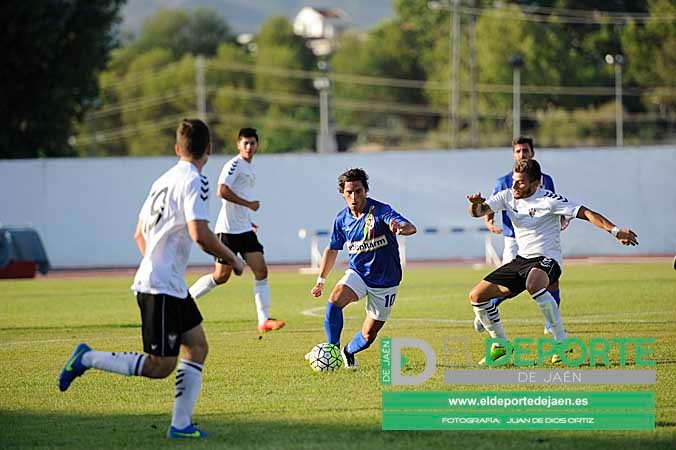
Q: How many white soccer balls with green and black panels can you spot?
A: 1